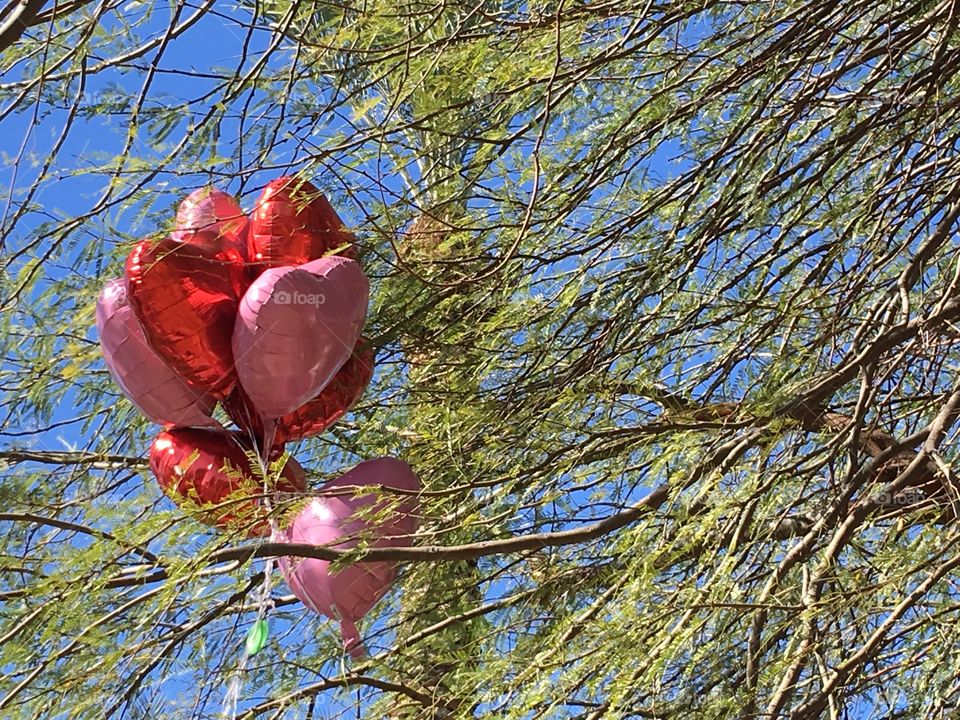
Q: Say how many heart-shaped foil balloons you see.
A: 8